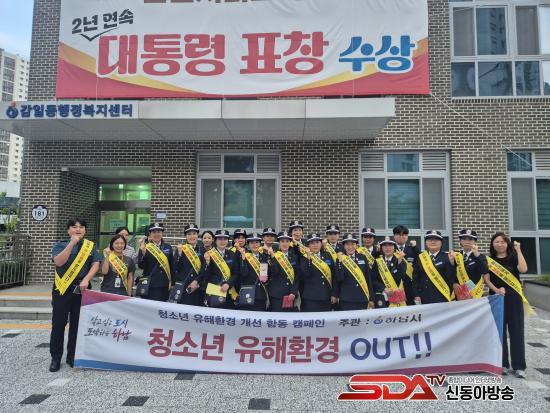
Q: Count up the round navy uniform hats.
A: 15